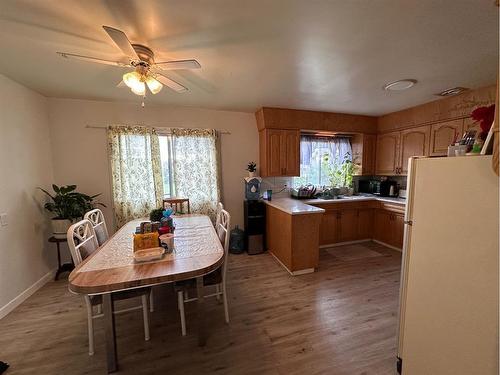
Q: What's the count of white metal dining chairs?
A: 4